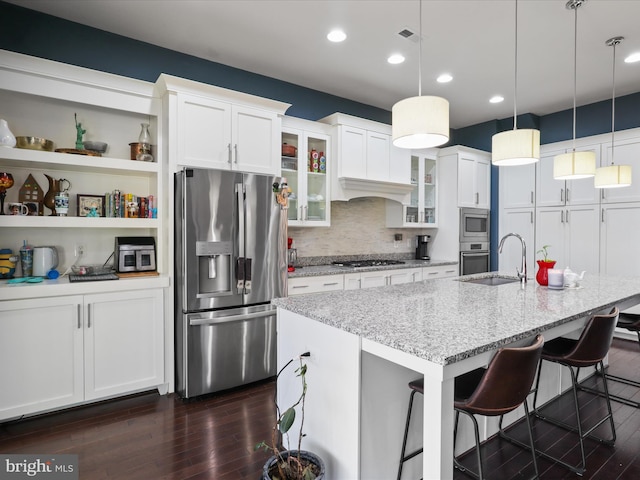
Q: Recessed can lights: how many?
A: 5